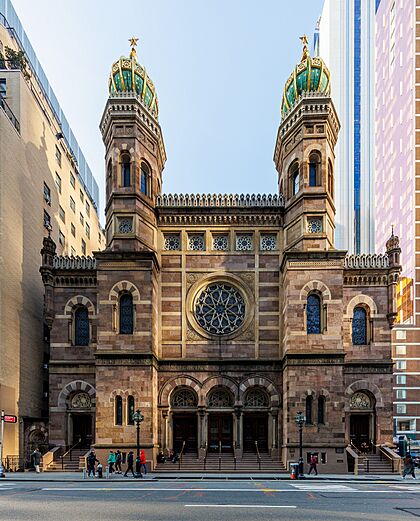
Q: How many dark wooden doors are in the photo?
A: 5